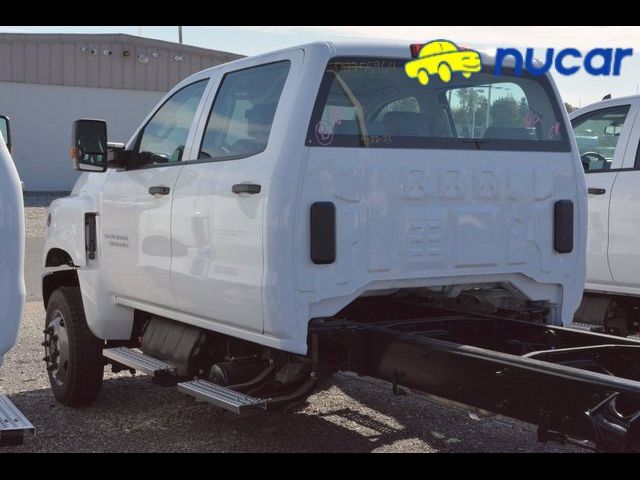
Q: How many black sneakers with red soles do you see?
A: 0